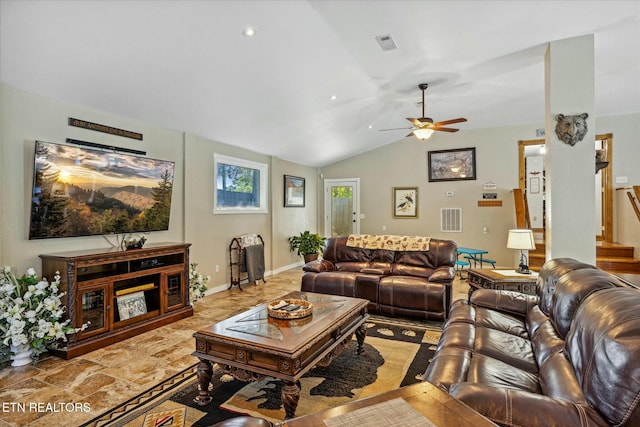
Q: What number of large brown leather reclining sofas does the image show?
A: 2